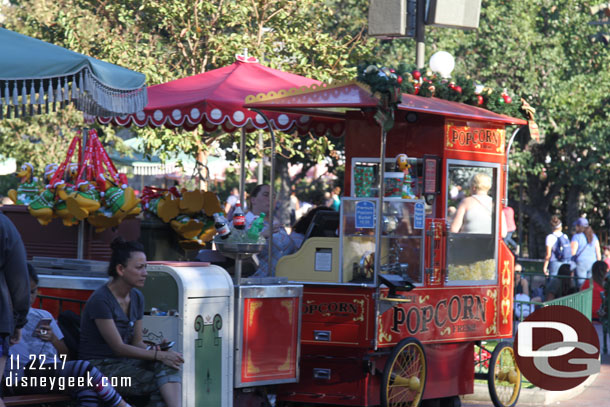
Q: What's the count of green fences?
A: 1